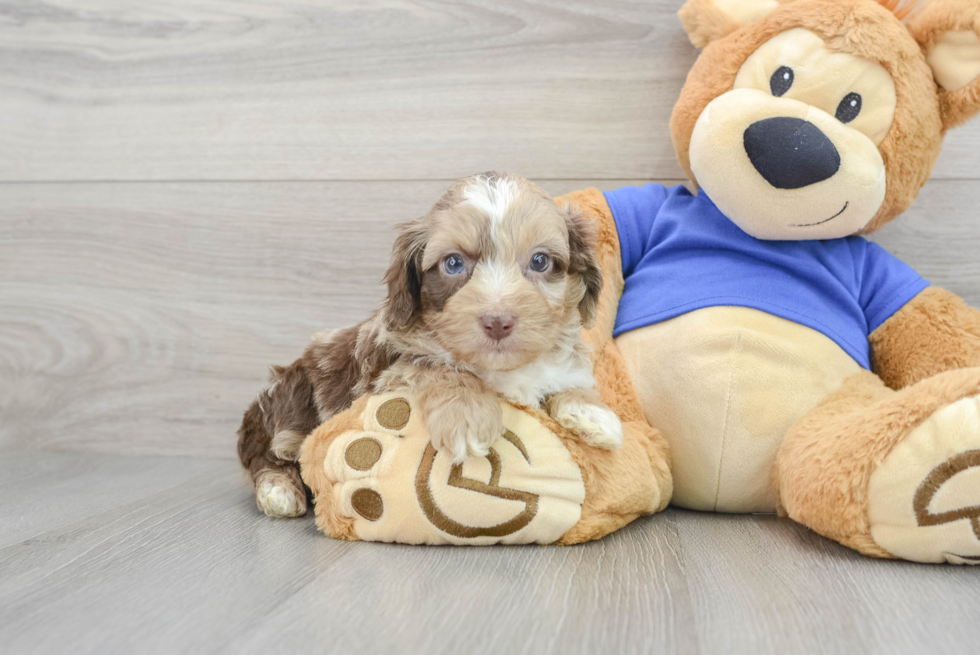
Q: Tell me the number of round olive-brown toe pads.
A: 3